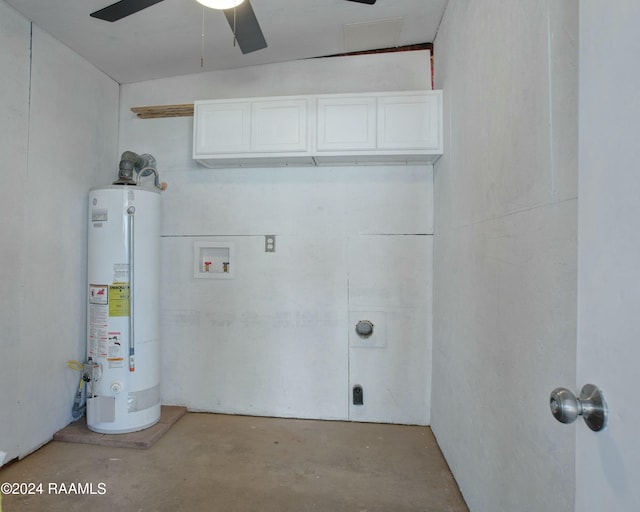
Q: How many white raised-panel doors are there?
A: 4